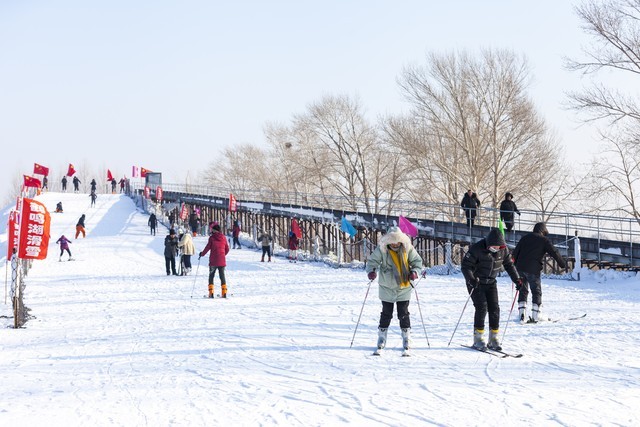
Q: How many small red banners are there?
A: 4